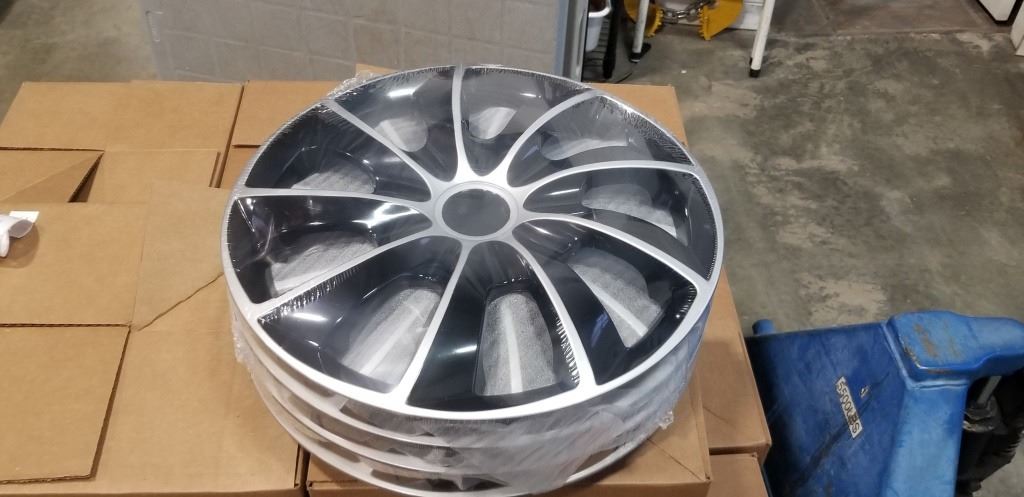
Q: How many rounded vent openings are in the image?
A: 9